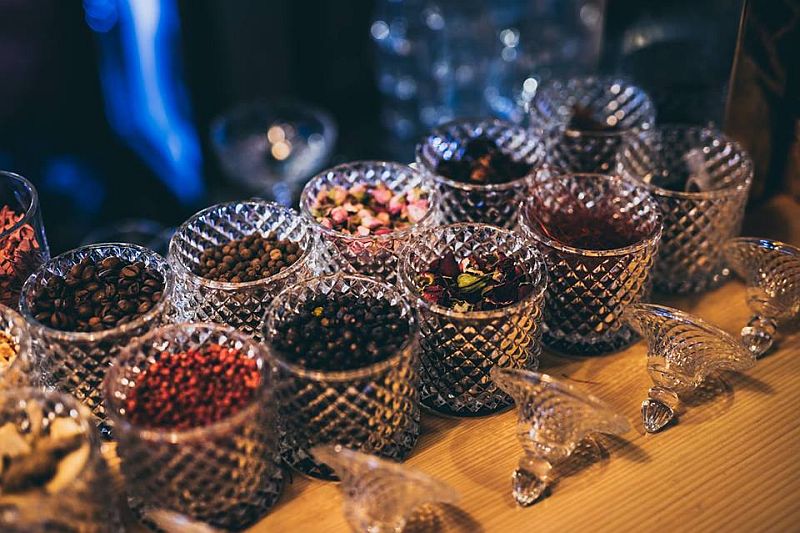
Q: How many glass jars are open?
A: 13